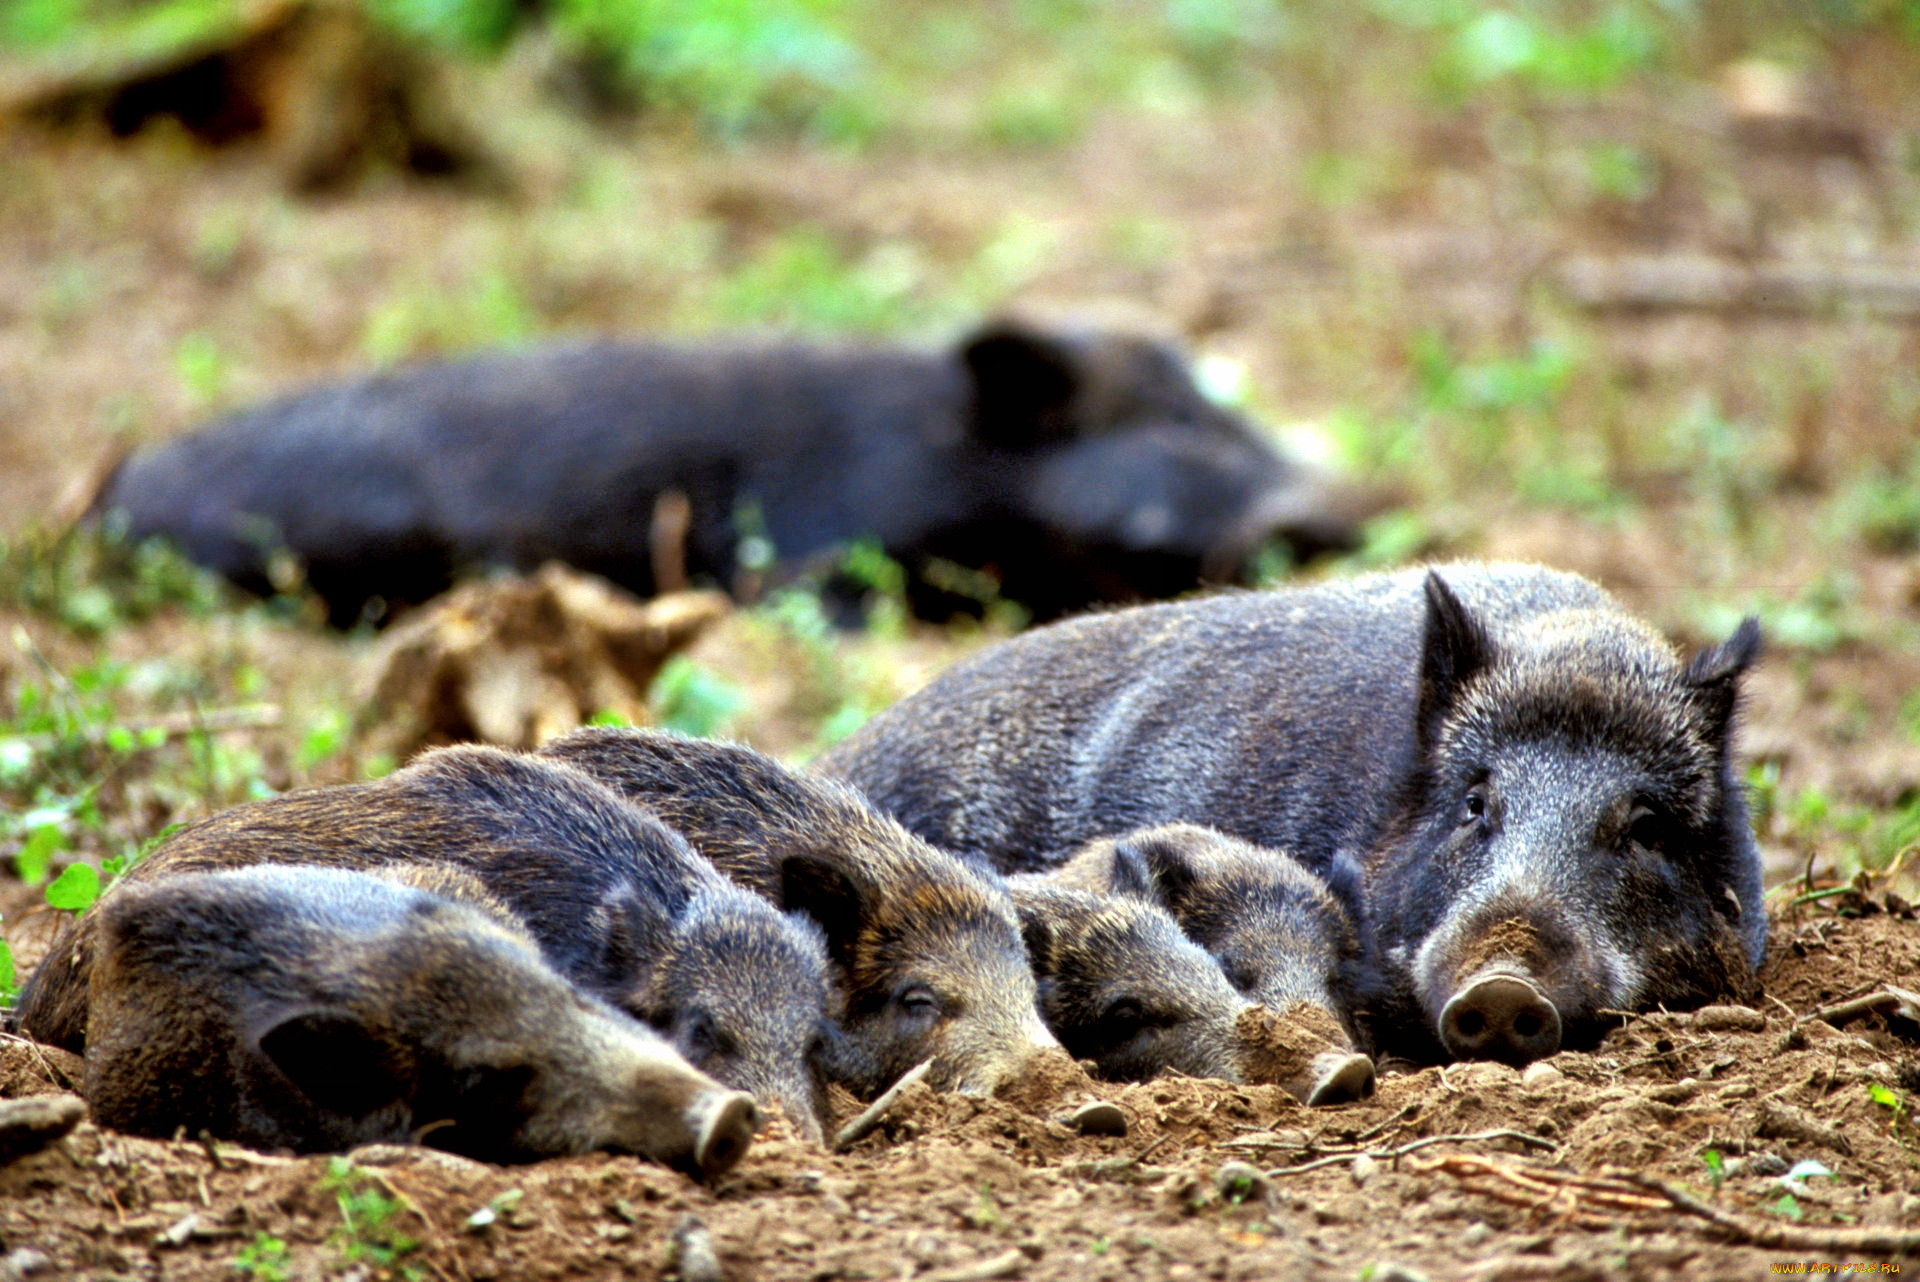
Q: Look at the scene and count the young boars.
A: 5